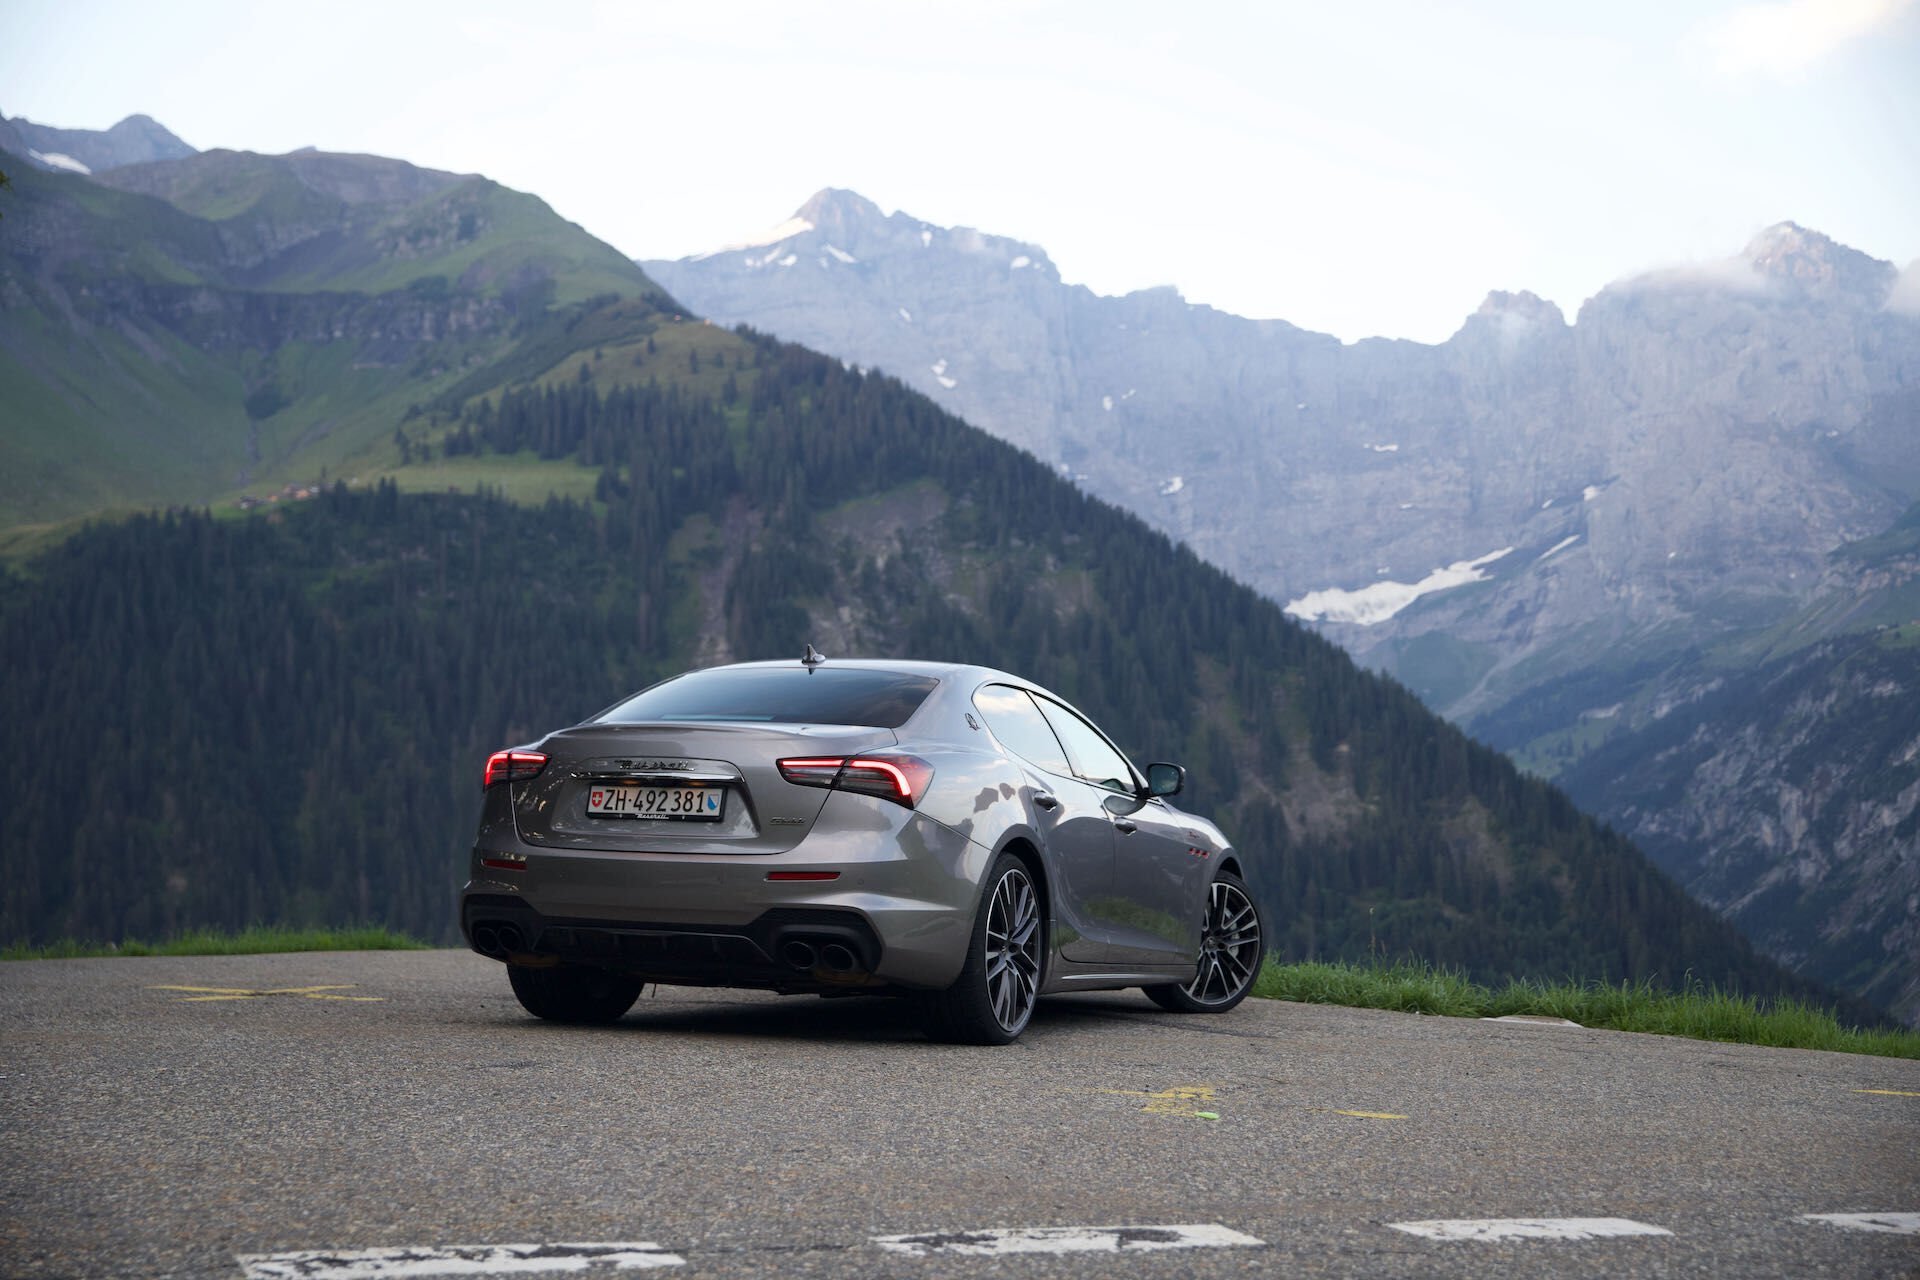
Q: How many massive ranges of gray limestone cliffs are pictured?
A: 1